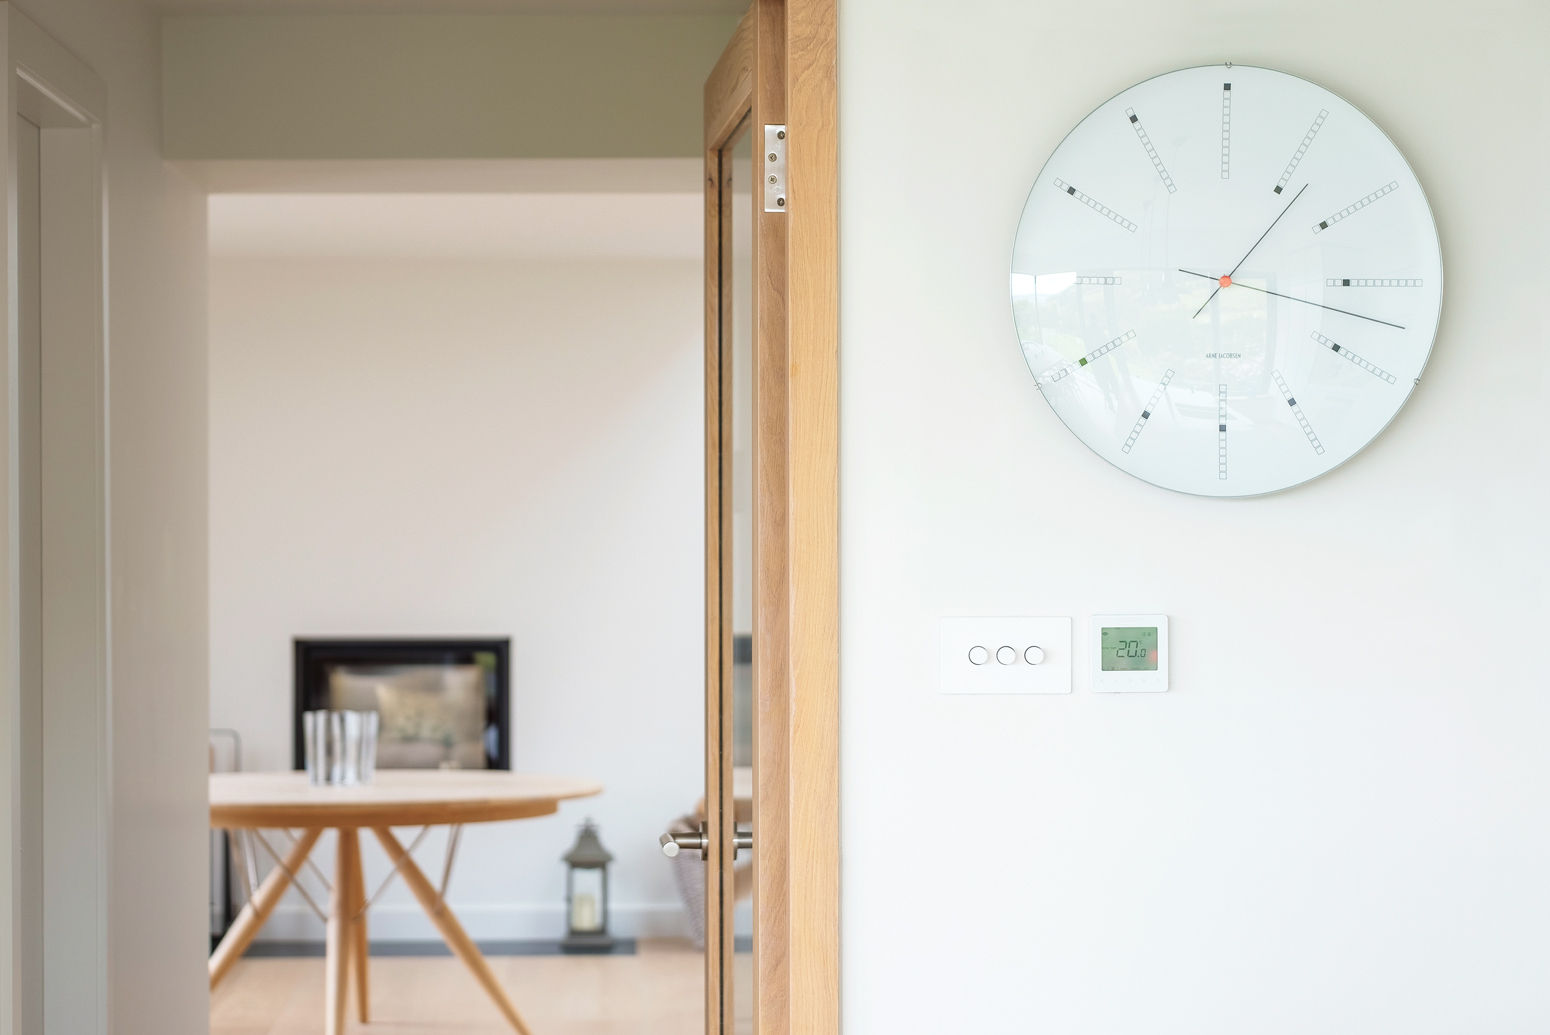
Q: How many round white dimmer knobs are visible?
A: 3